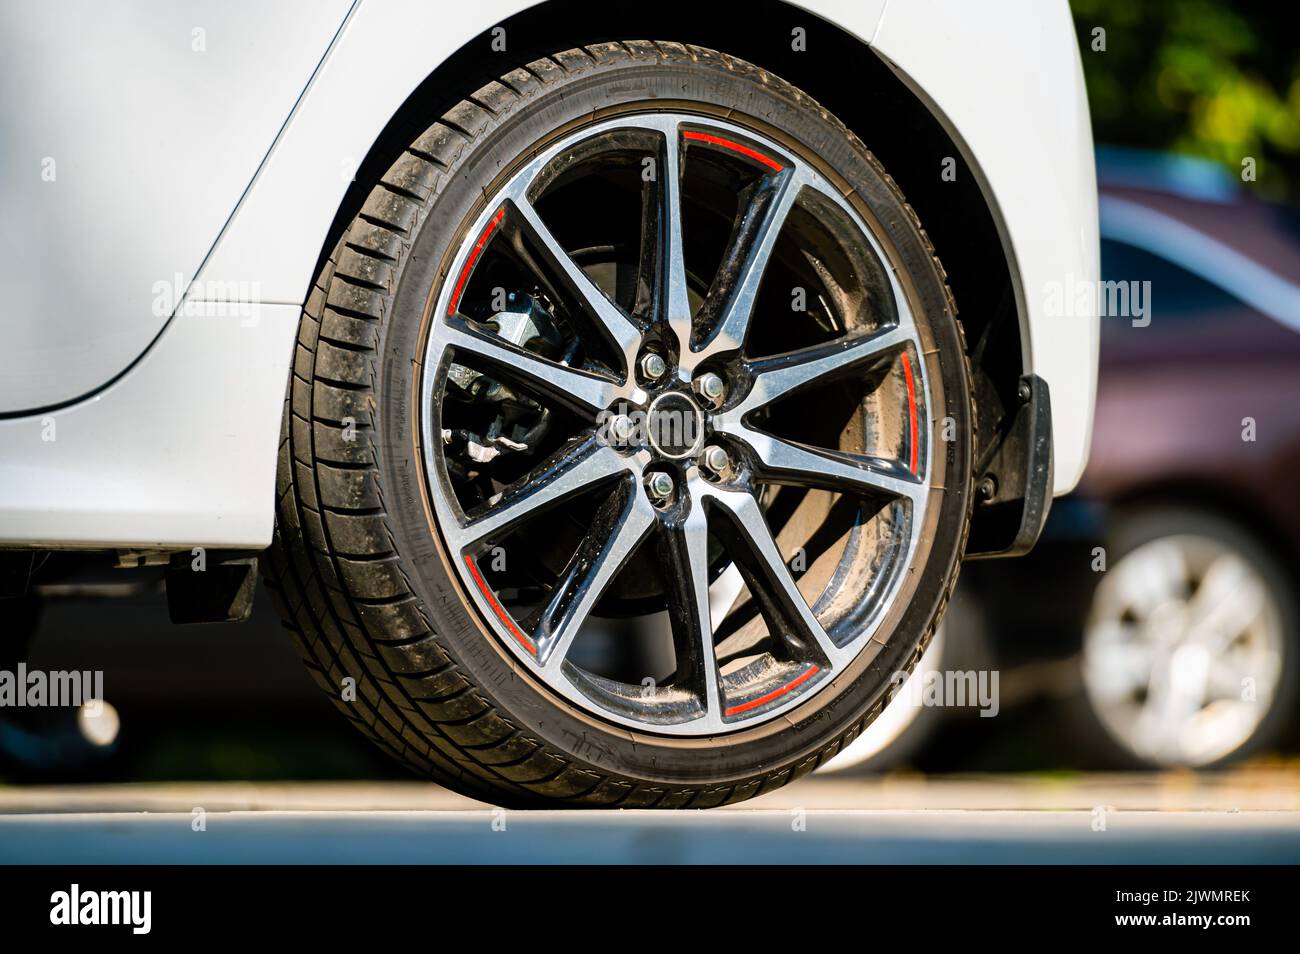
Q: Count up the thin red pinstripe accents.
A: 5